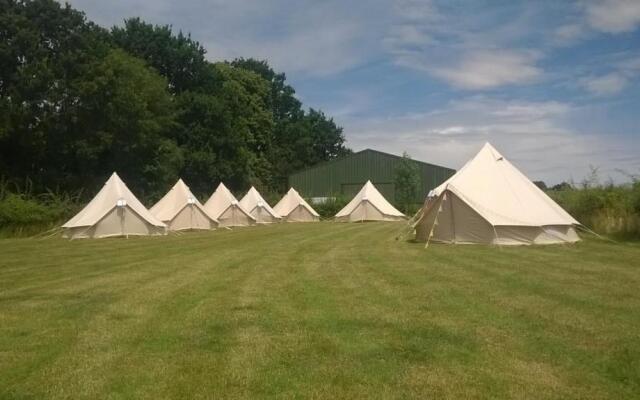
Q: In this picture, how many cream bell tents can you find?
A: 7